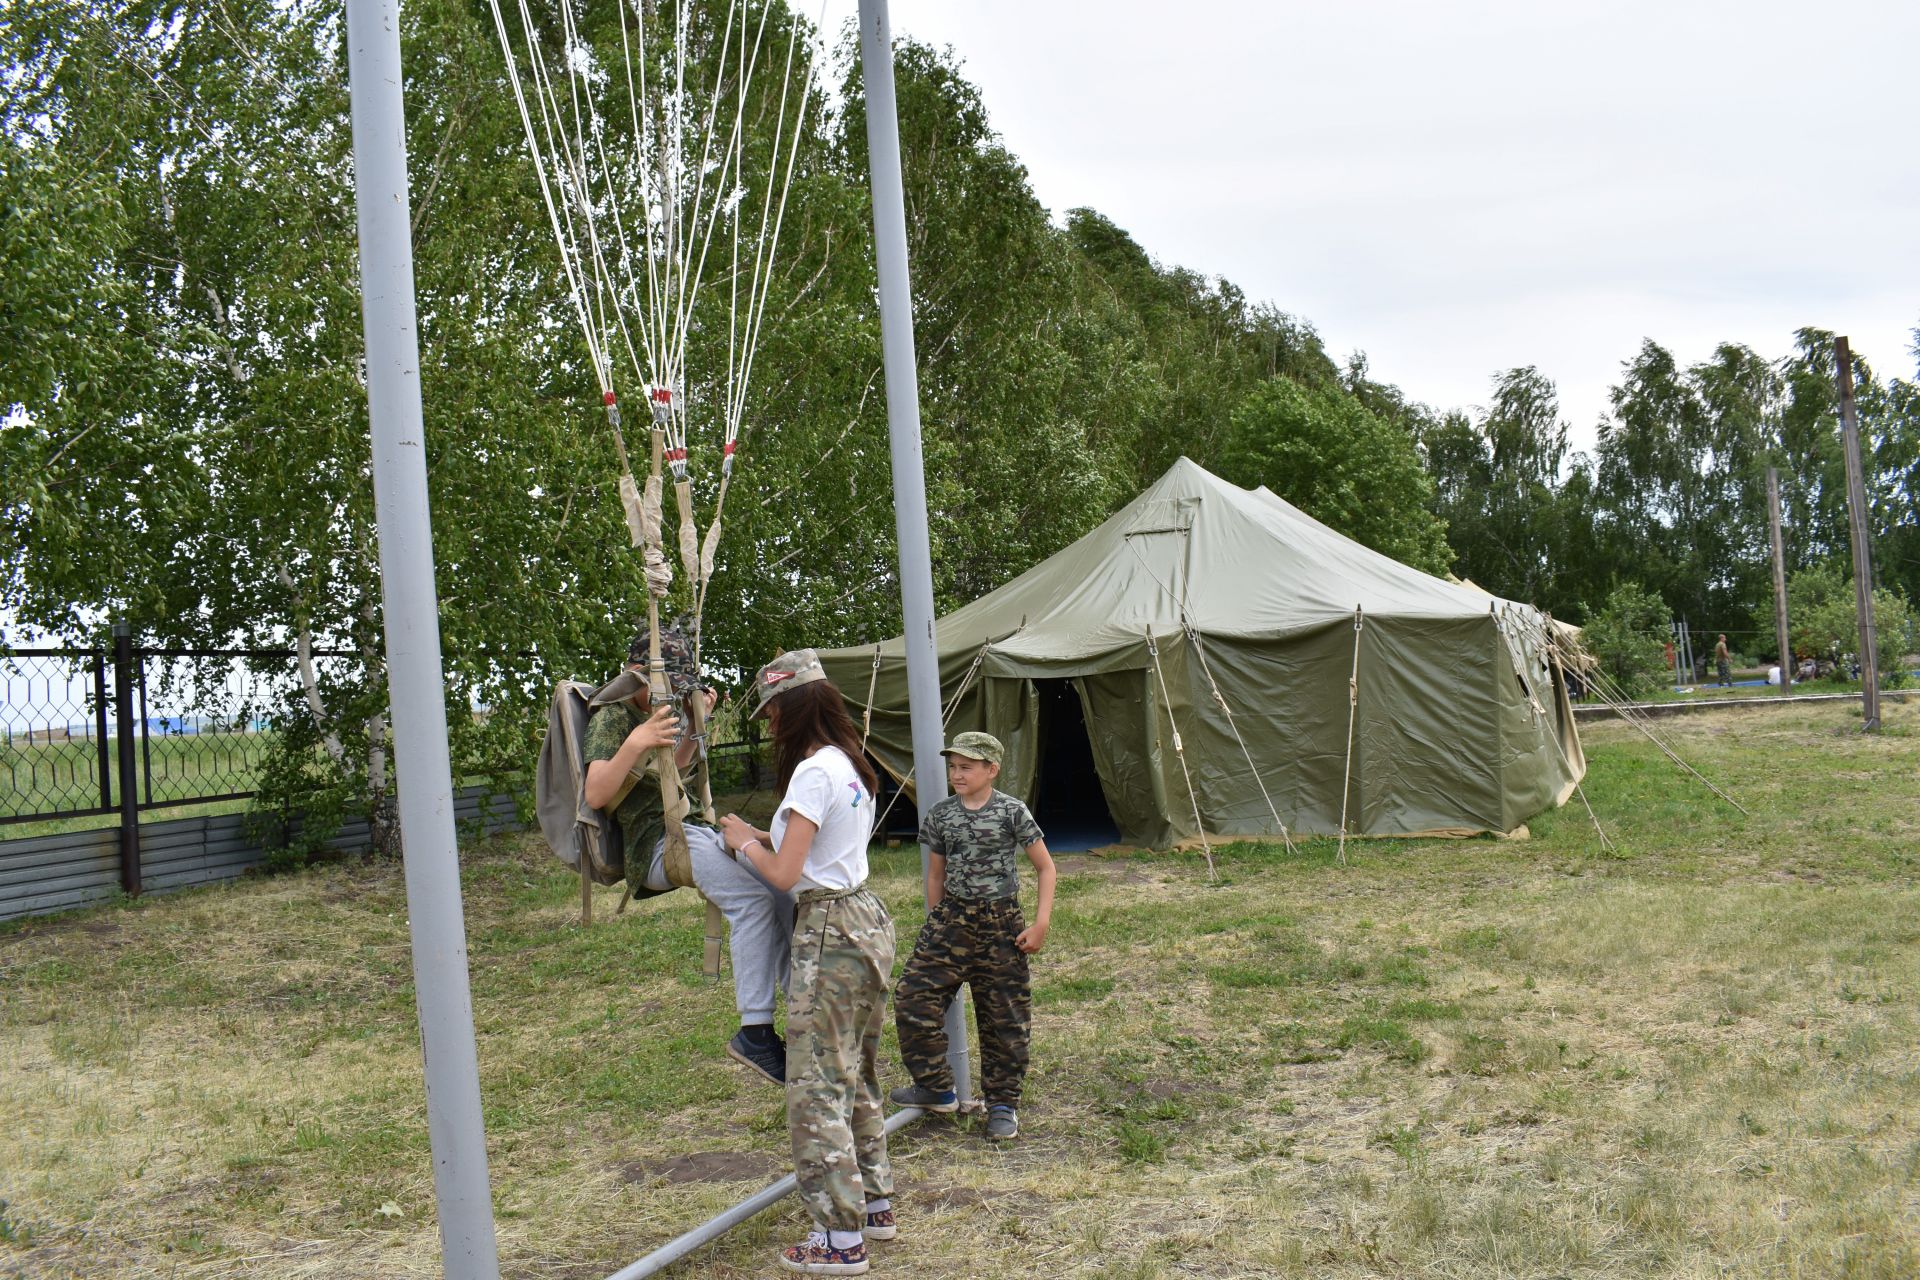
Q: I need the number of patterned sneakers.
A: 2